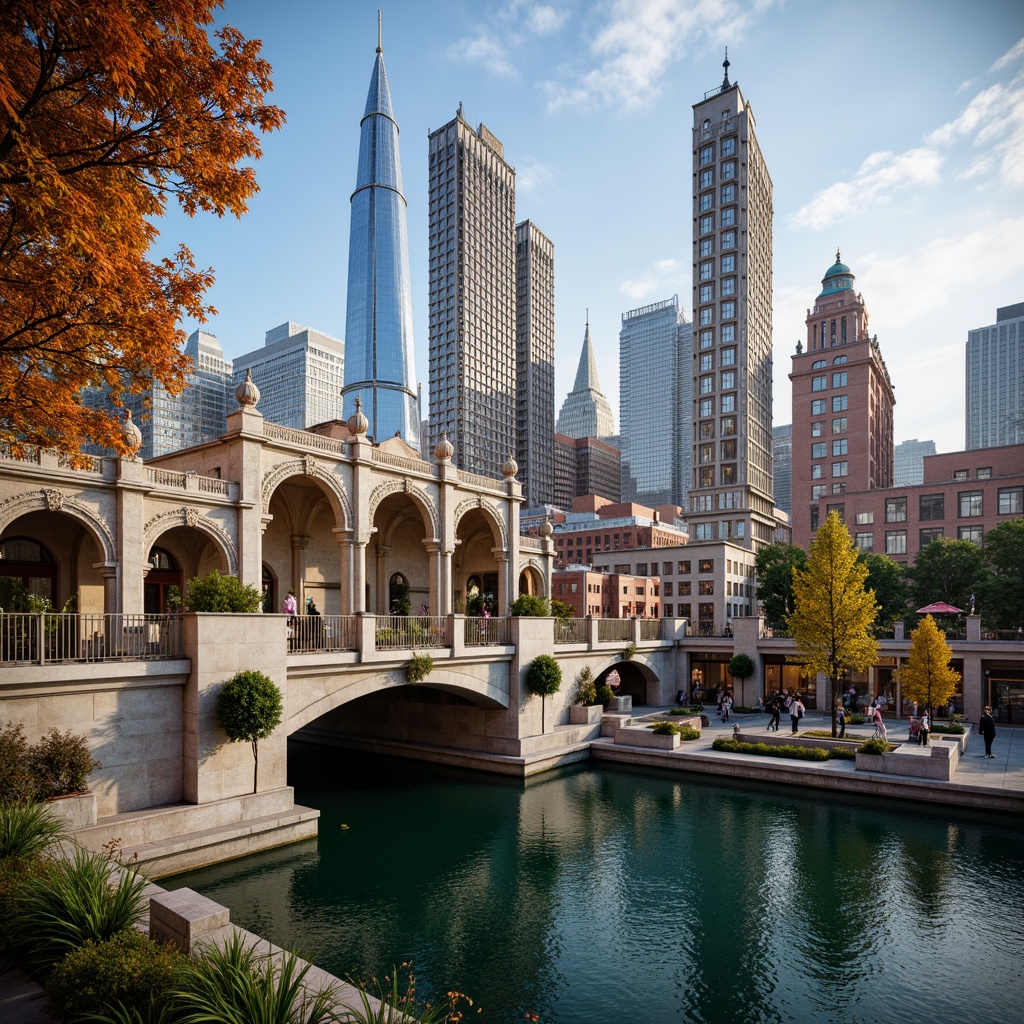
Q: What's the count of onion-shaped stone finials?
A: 6